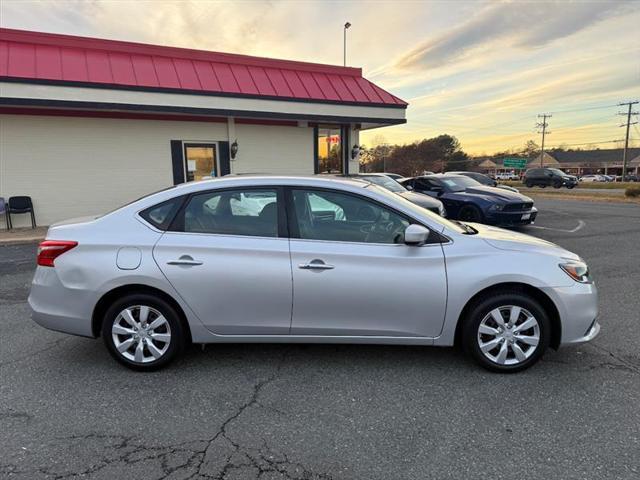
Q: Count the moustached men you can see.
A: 0